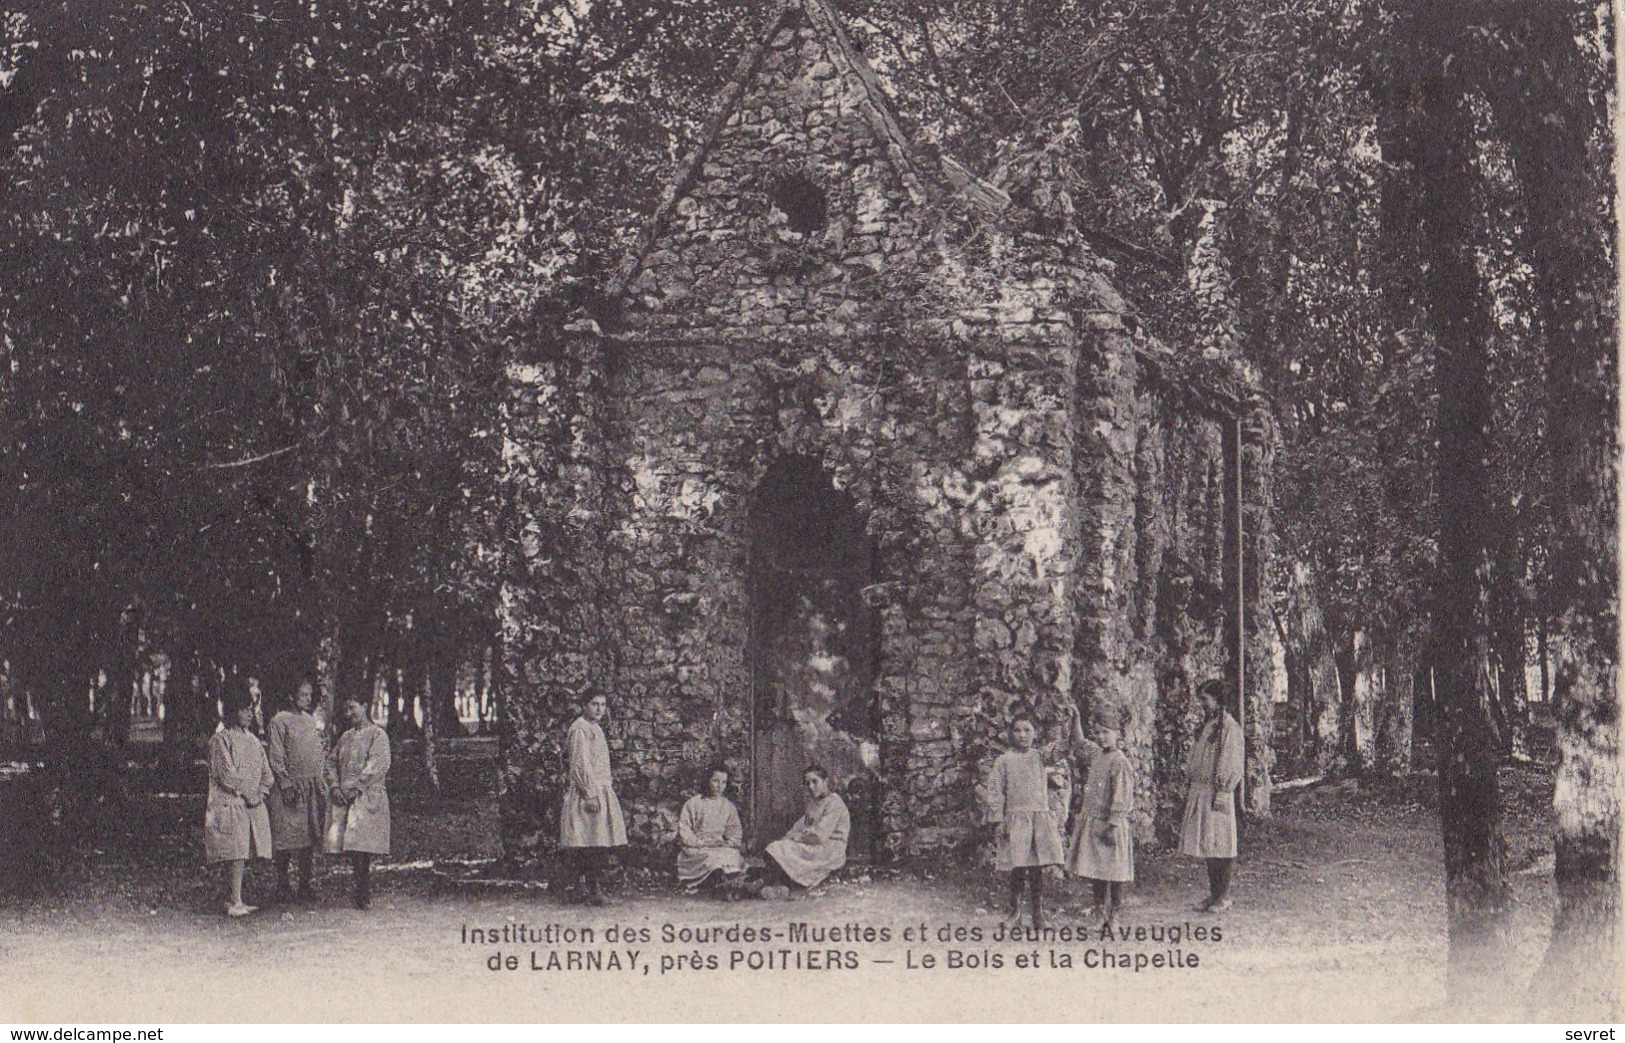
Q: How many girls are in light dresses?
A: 9